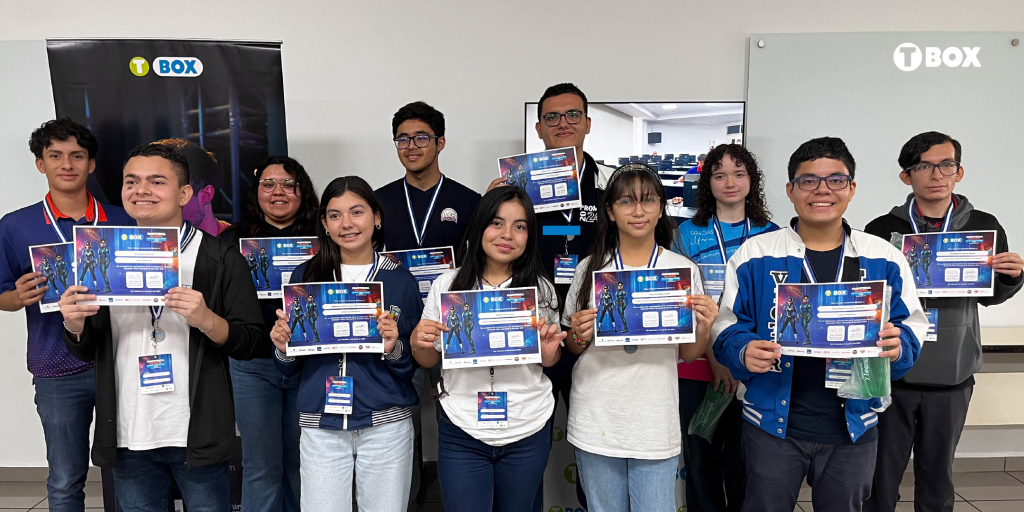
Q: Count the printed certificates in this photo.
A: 11